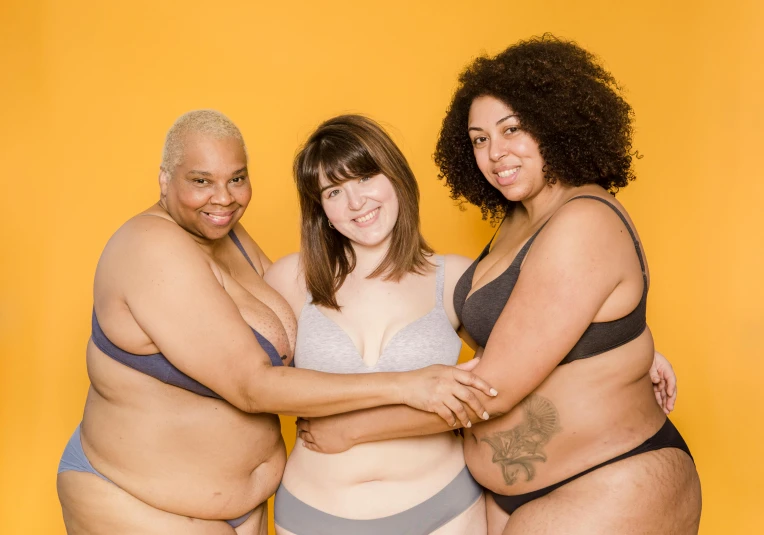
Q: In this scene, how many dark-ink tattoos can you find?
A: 1